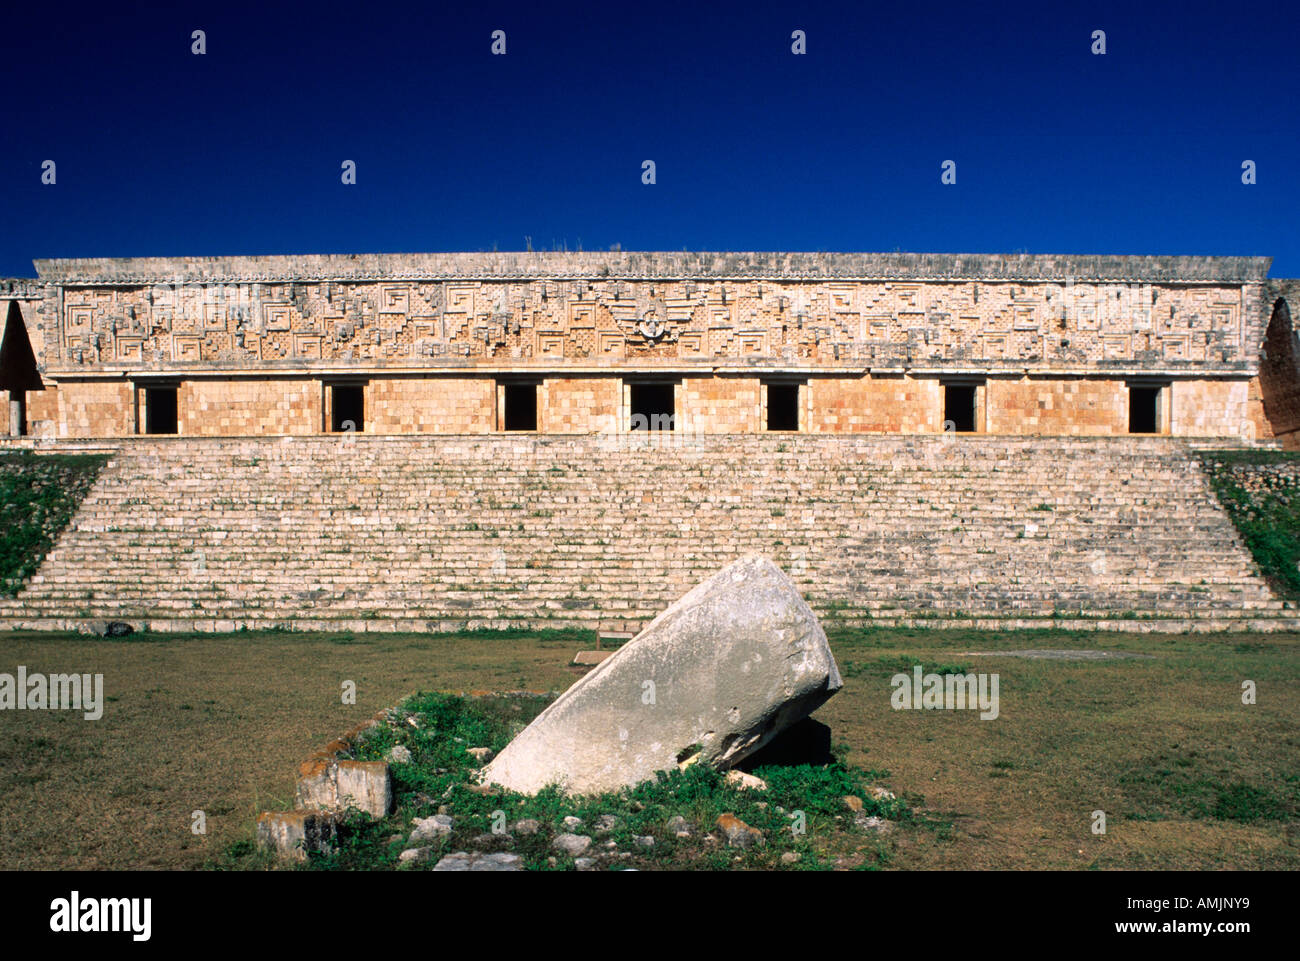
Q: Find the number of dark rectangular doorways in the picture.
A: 7